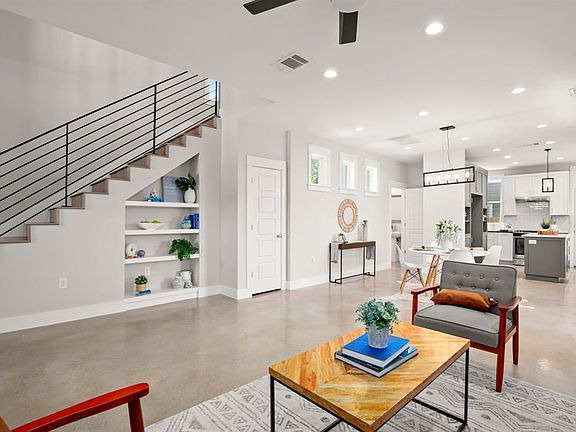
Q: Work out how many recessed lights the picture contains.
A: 13